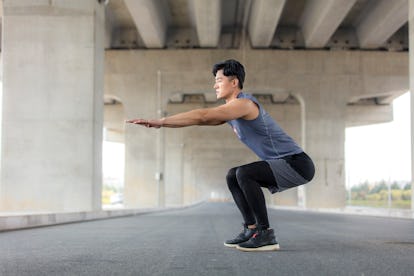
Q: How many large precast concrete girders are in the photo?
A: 5